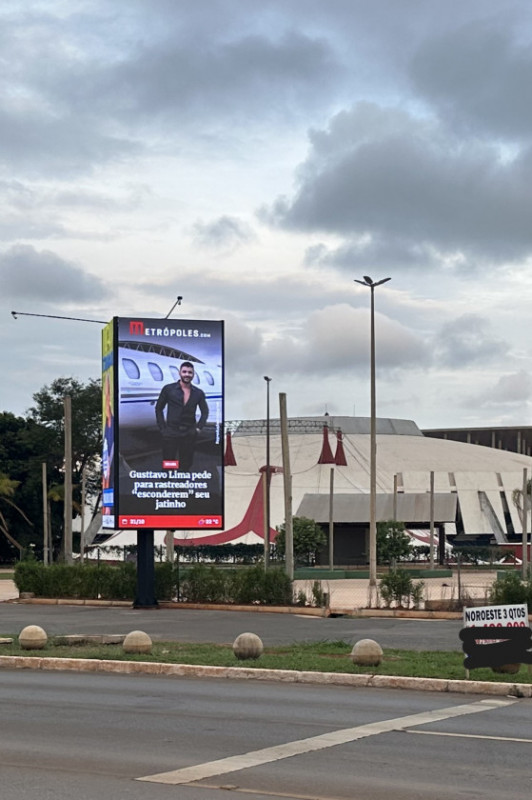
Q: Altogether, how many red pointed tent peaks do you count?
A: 3